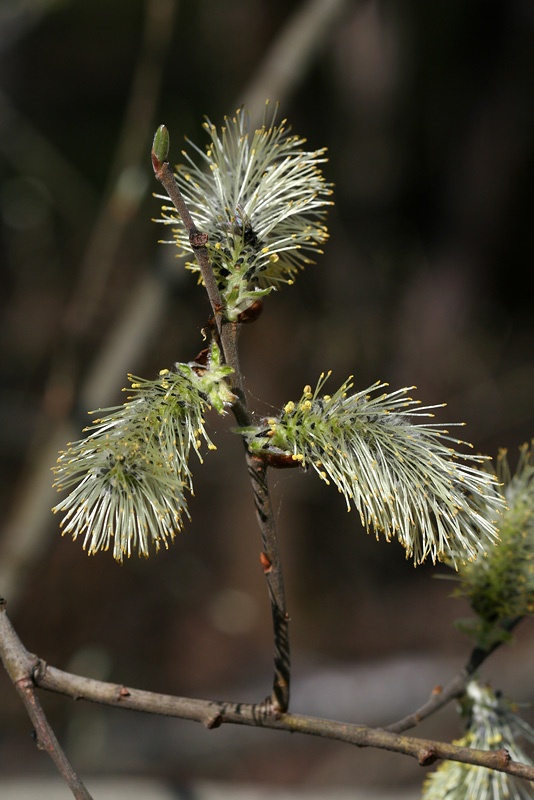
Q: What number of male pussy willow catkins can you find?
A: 5